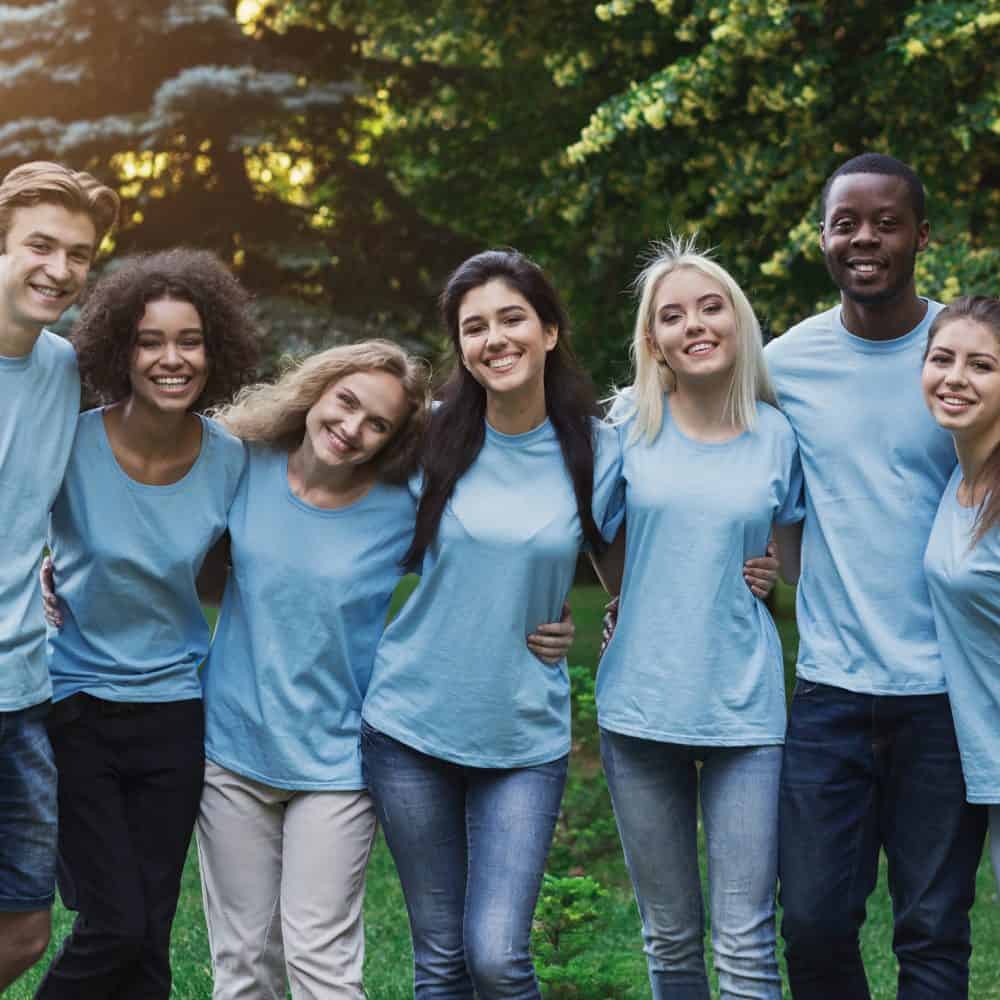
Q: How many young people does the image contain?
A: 7